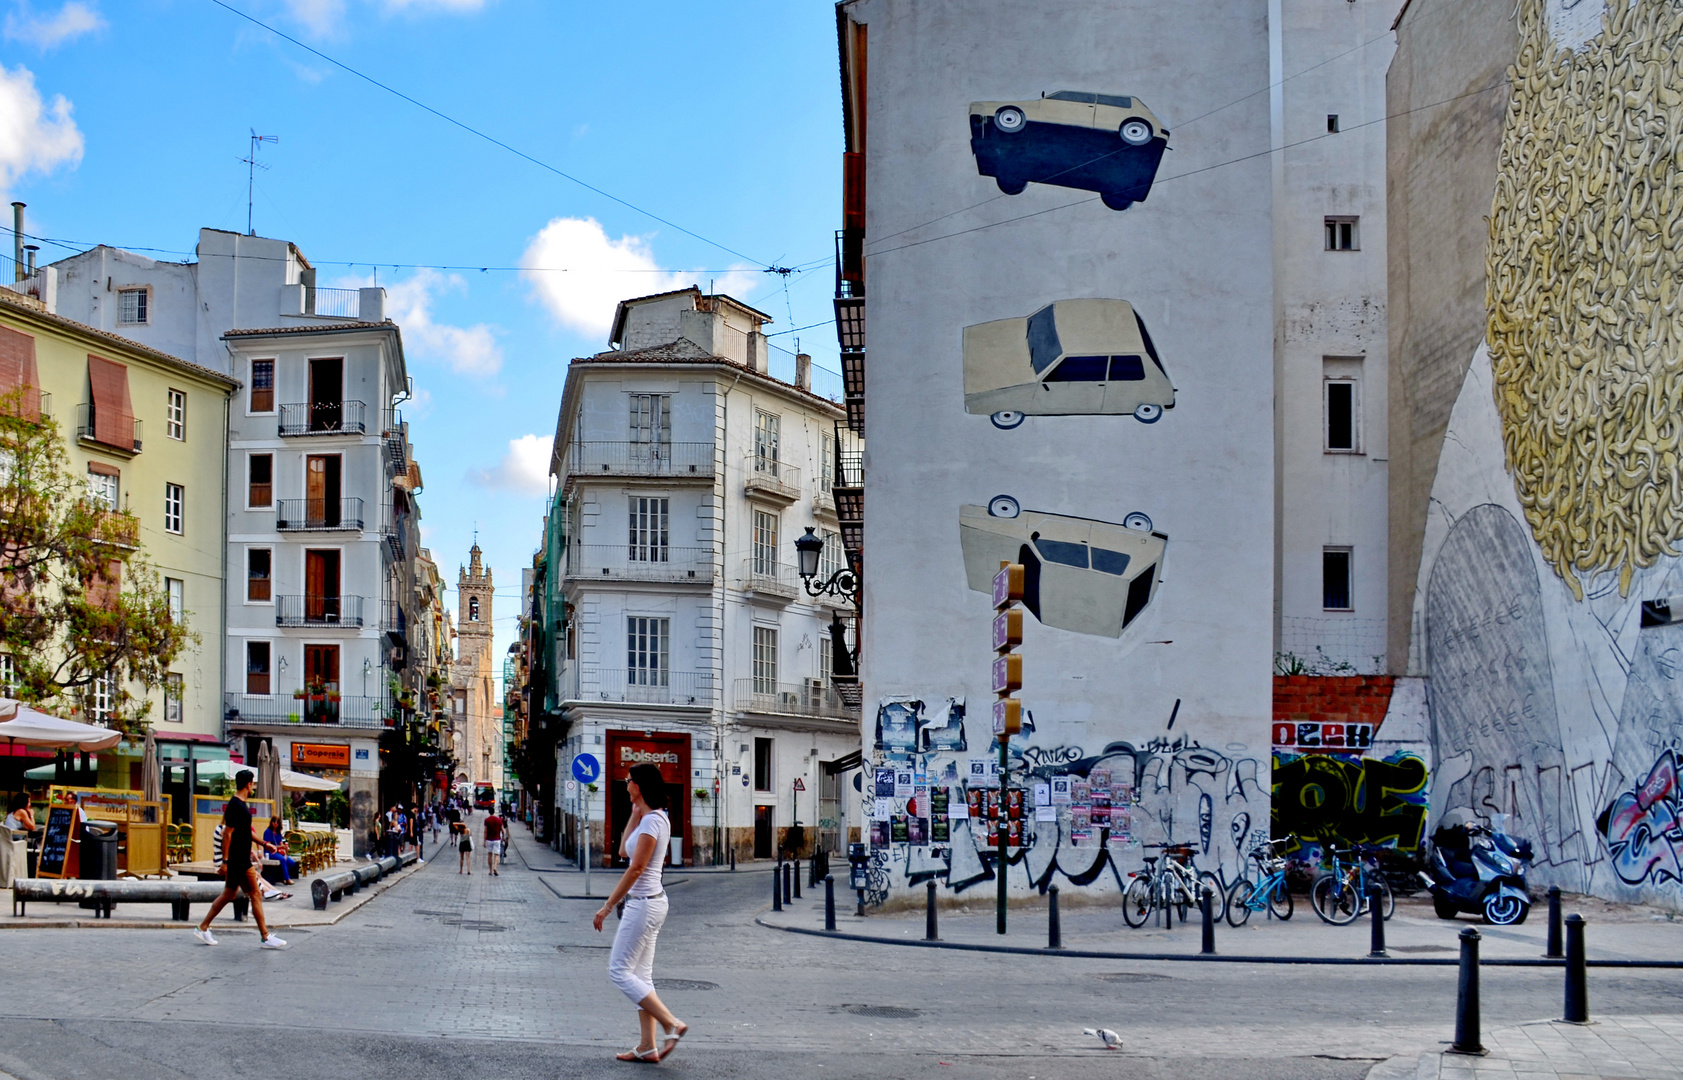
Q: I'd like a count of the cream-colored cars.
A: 3